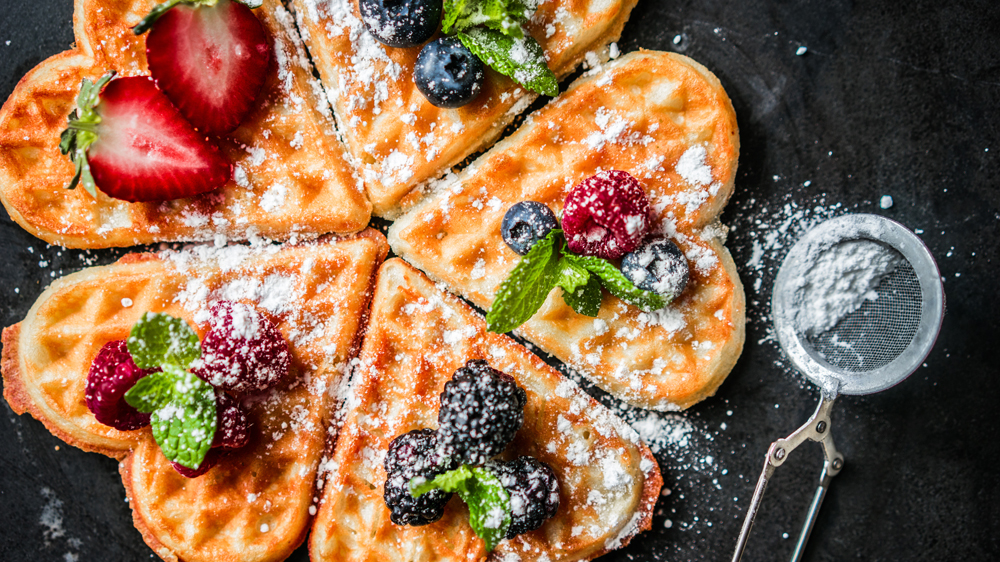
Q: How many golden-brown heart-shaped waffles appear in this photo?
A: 5